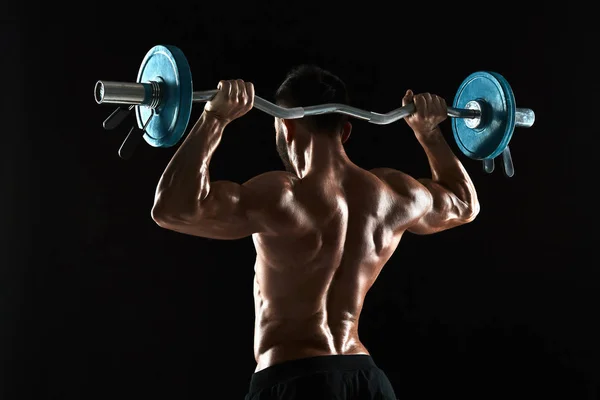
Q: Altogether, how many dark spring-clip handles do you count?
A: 4